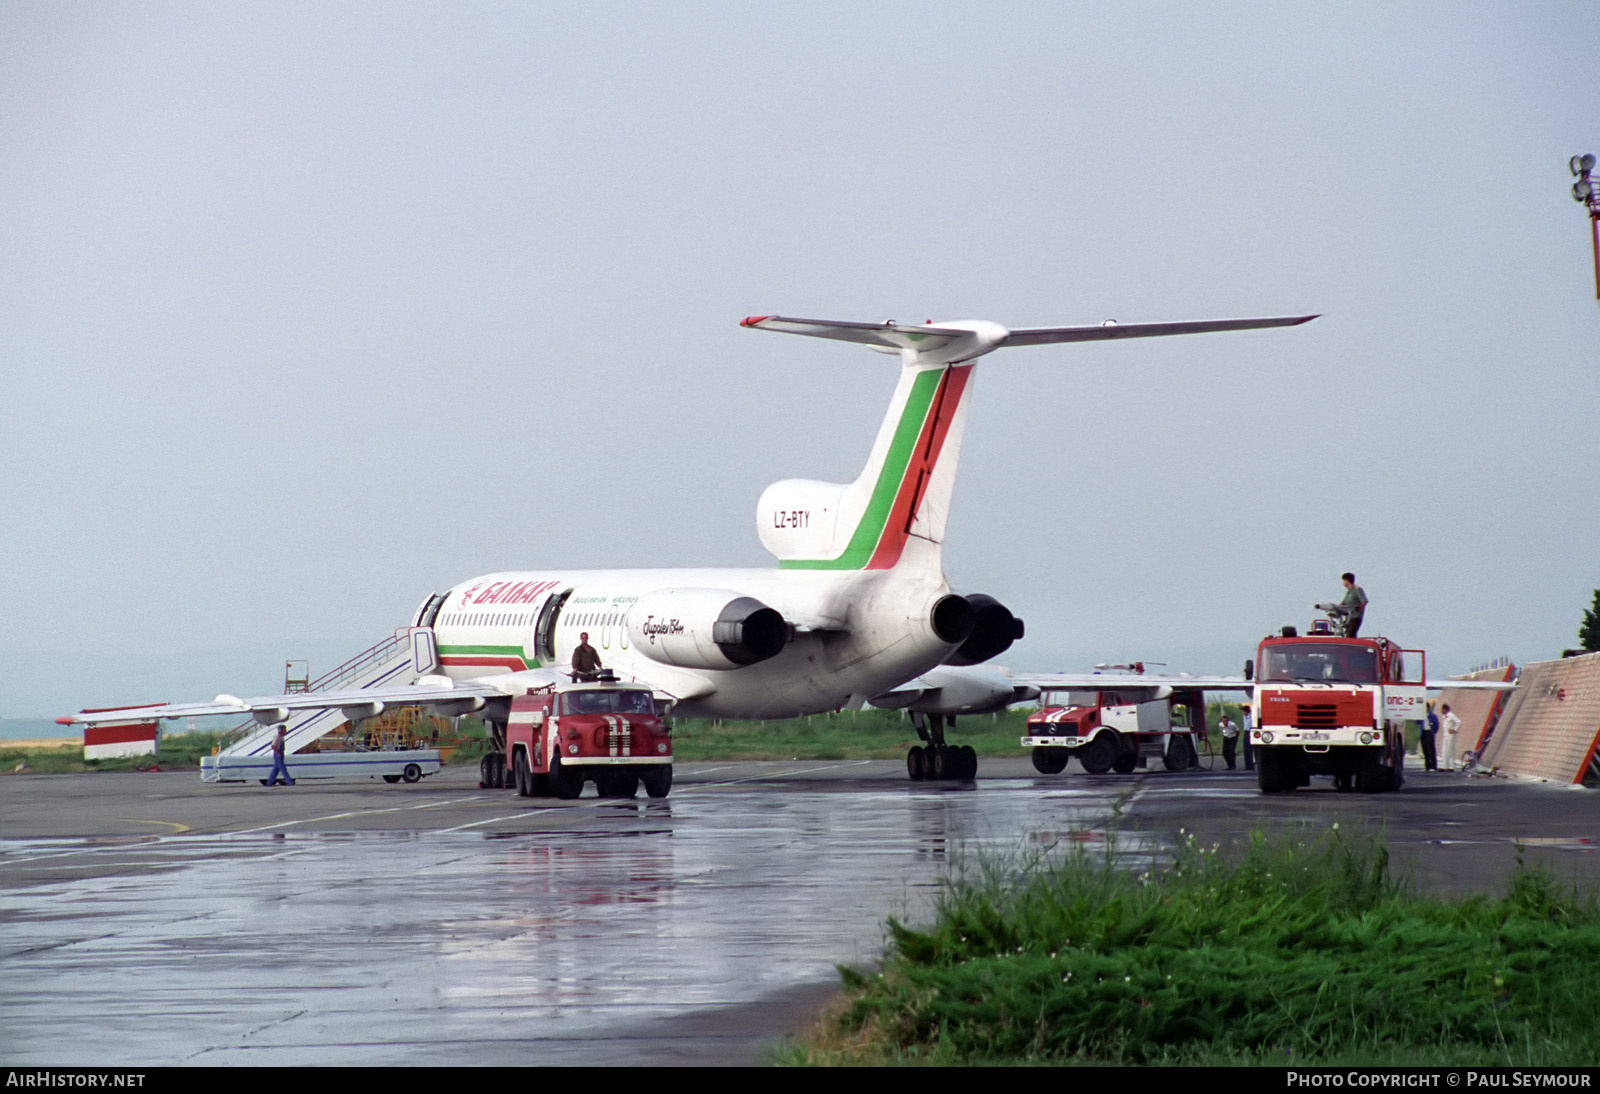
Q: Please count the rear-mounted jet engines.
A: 3